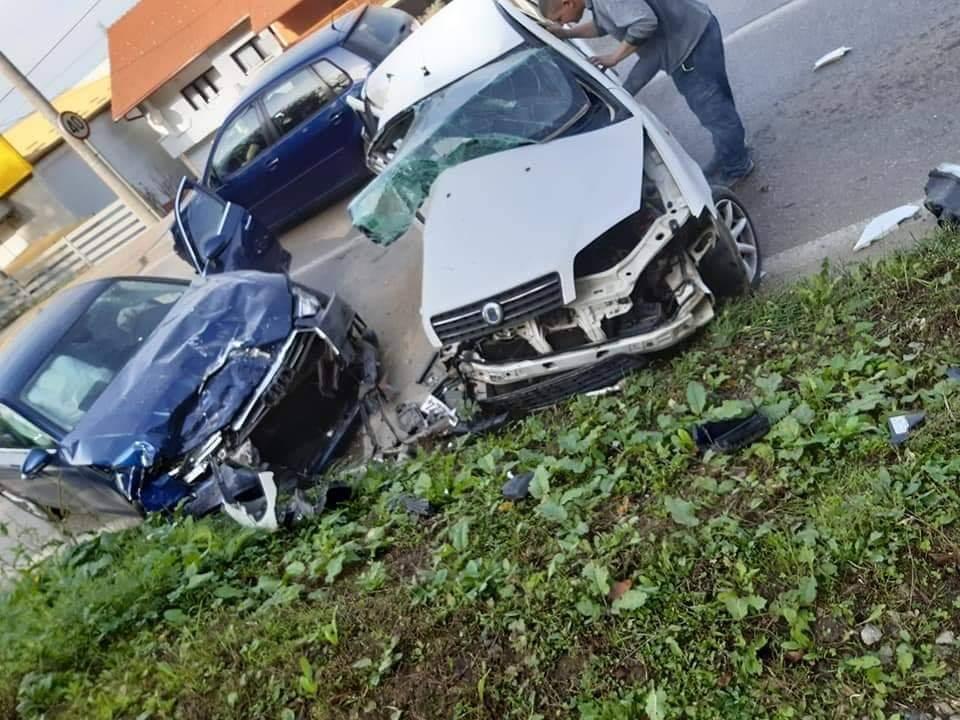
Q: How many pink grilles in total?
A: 0